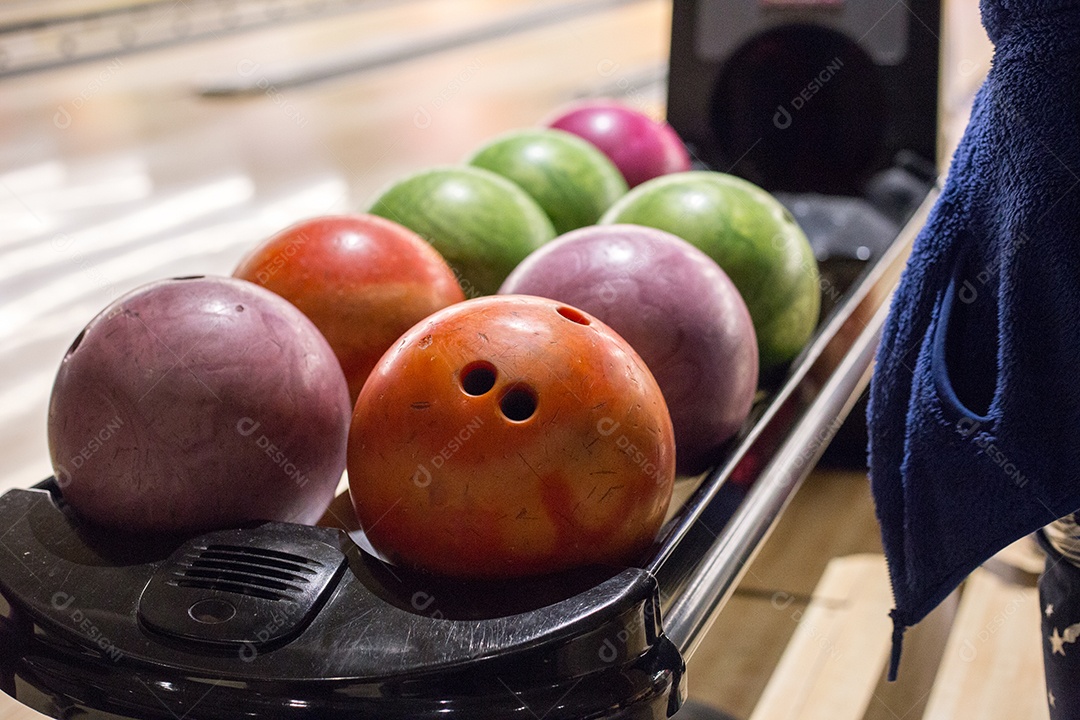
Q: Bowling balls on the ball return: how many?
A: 8